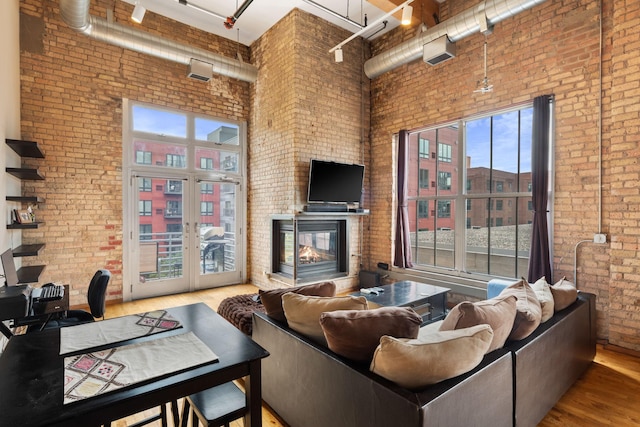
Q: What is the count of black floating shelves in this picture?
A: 6